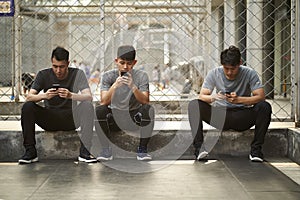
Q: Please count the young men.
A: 3